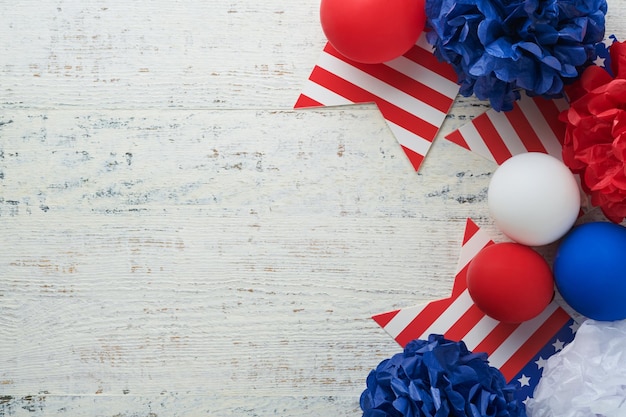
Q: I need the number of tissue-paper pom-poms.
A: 4